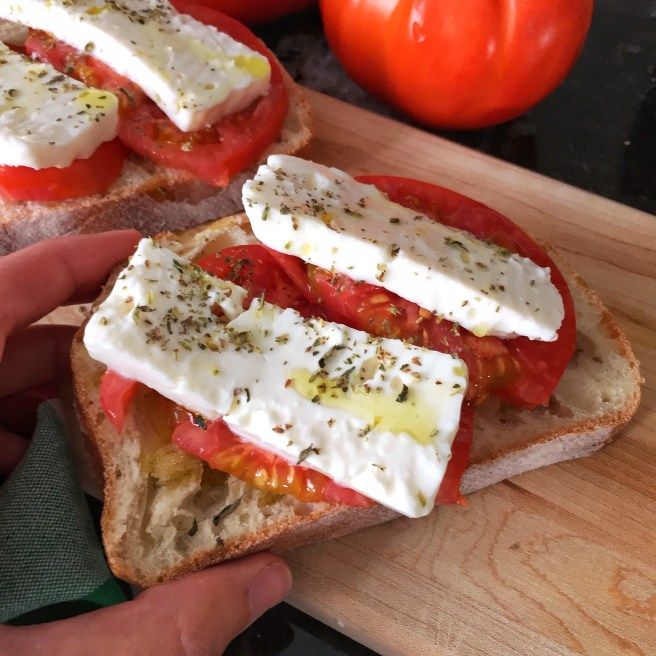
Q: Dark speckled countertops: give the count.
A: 1